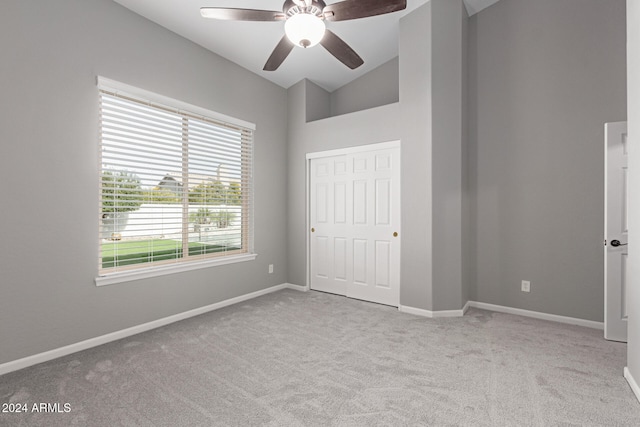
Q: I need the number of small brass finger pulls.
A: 2